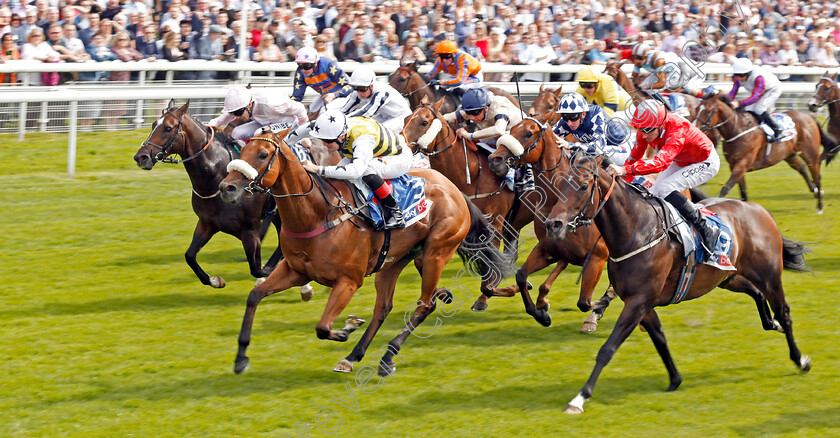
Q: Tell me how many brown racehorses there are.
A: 10